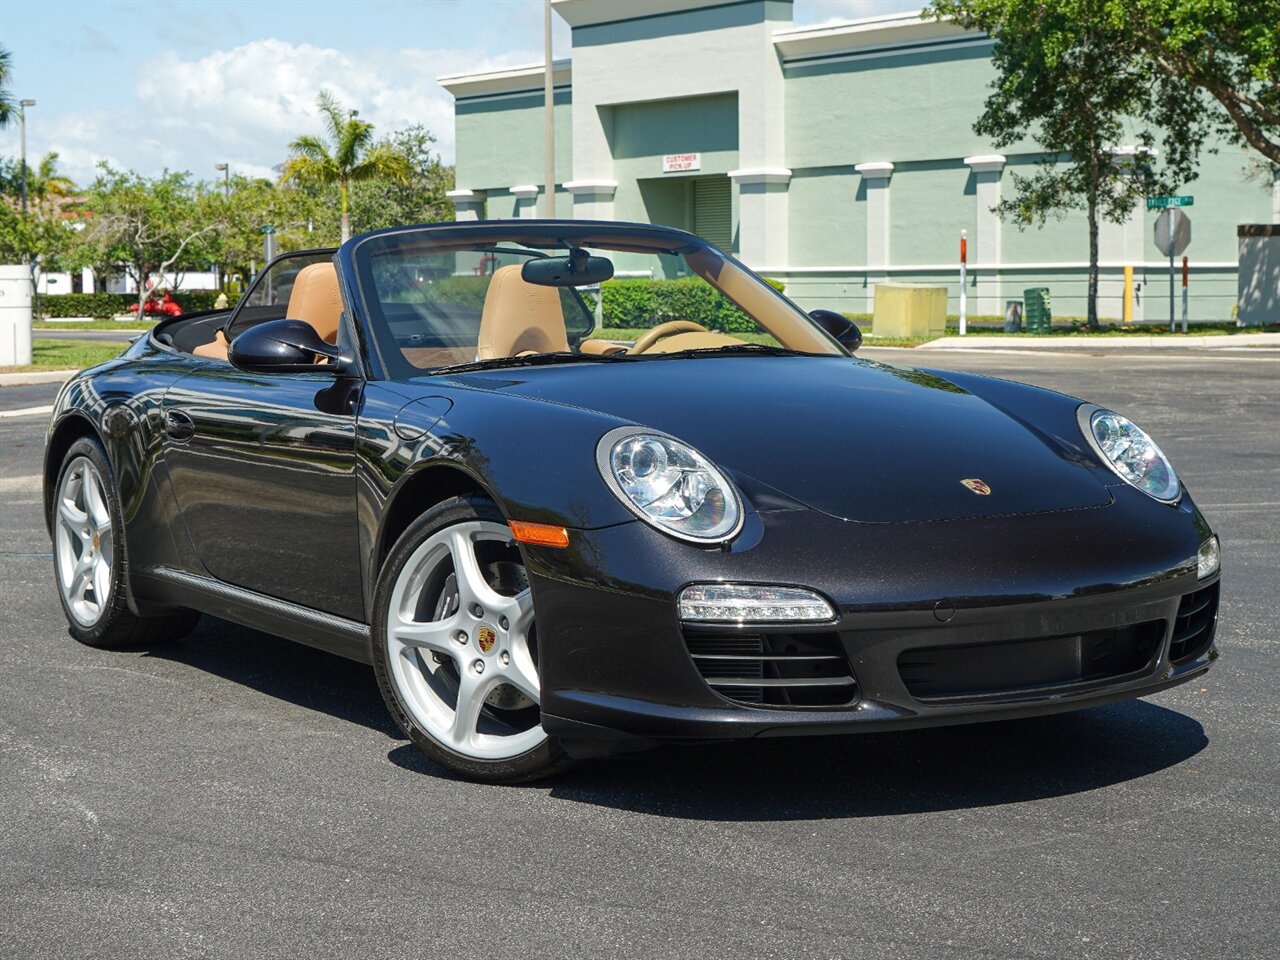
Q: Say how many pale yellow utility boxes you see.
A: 1